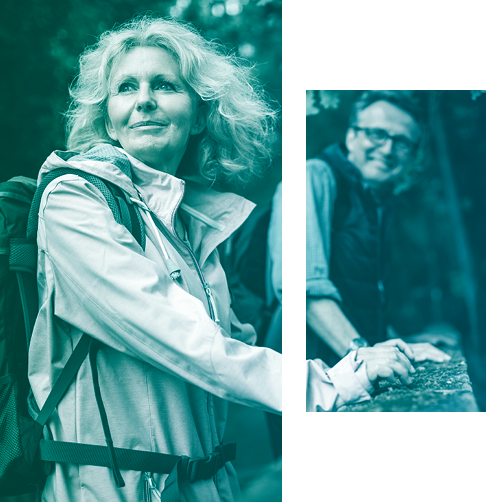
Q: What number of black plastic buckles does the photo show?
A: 1